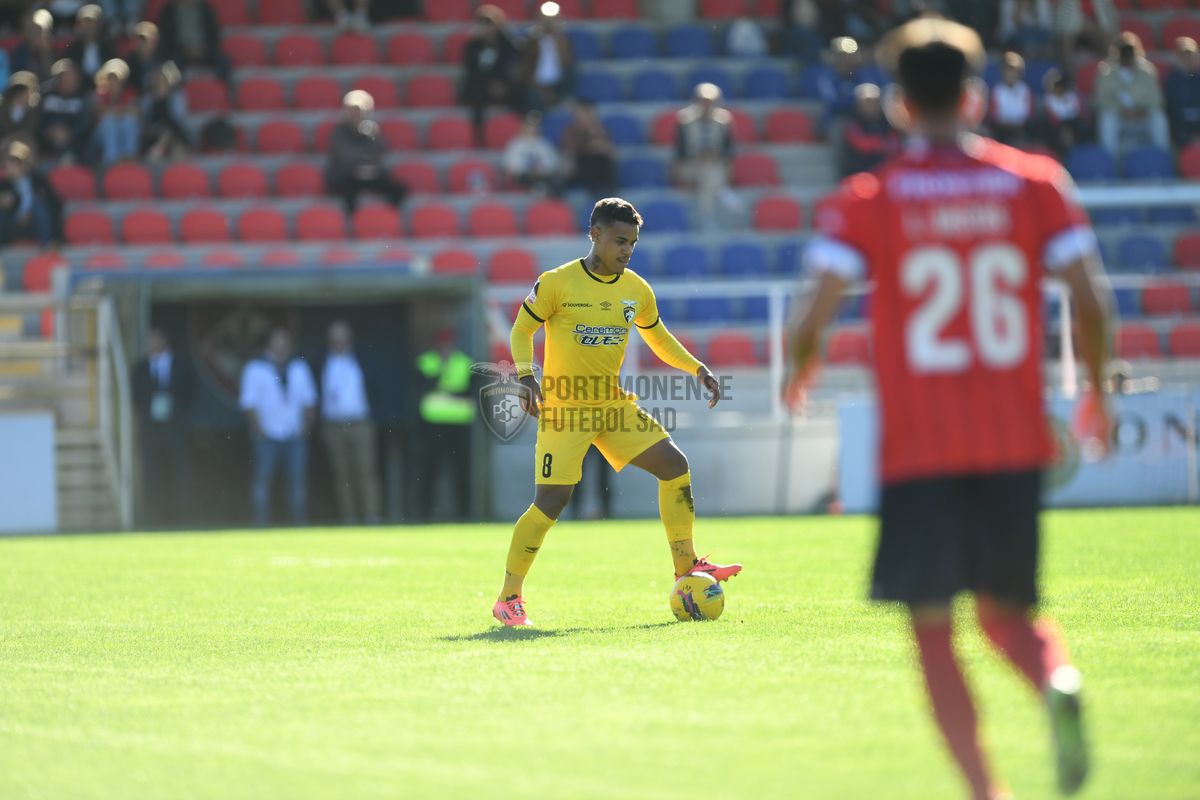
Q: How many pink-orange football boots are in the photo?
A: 2